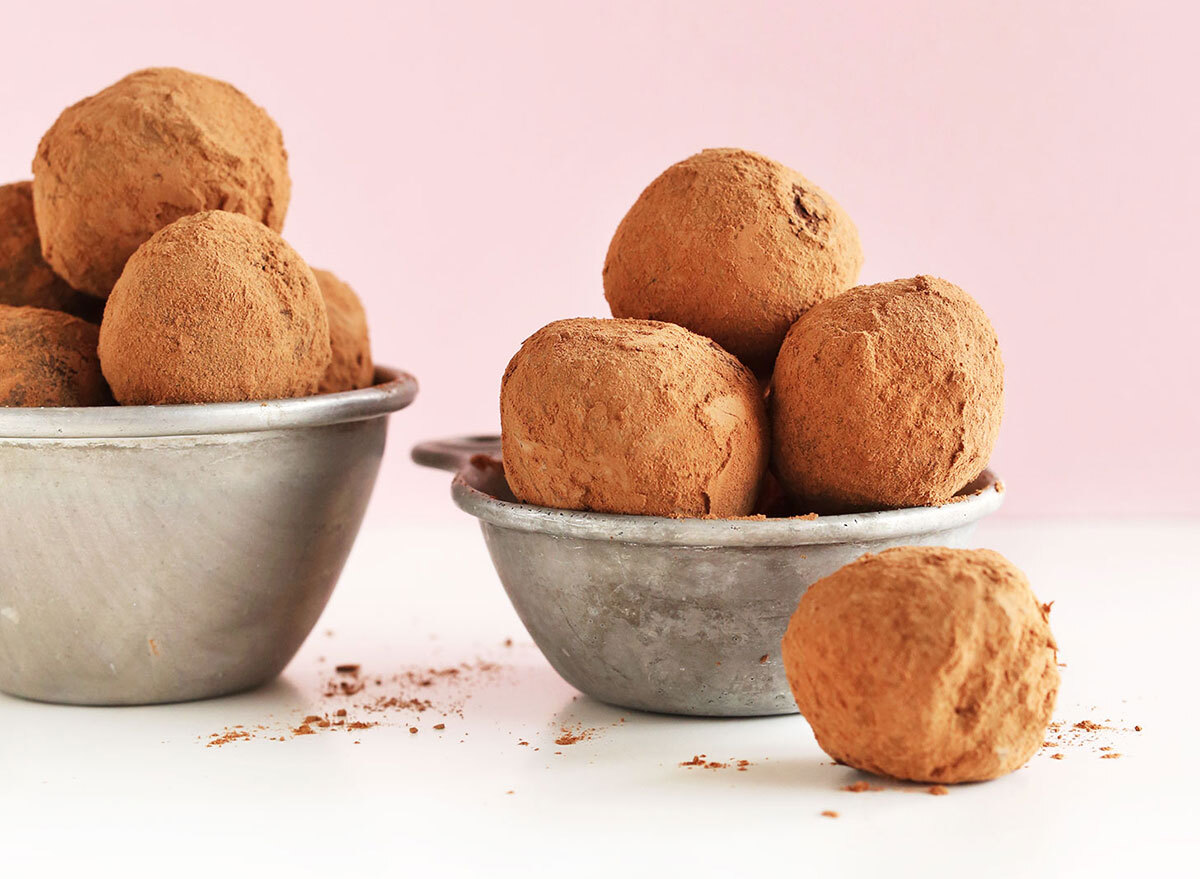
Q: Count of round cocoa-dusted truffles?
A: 9